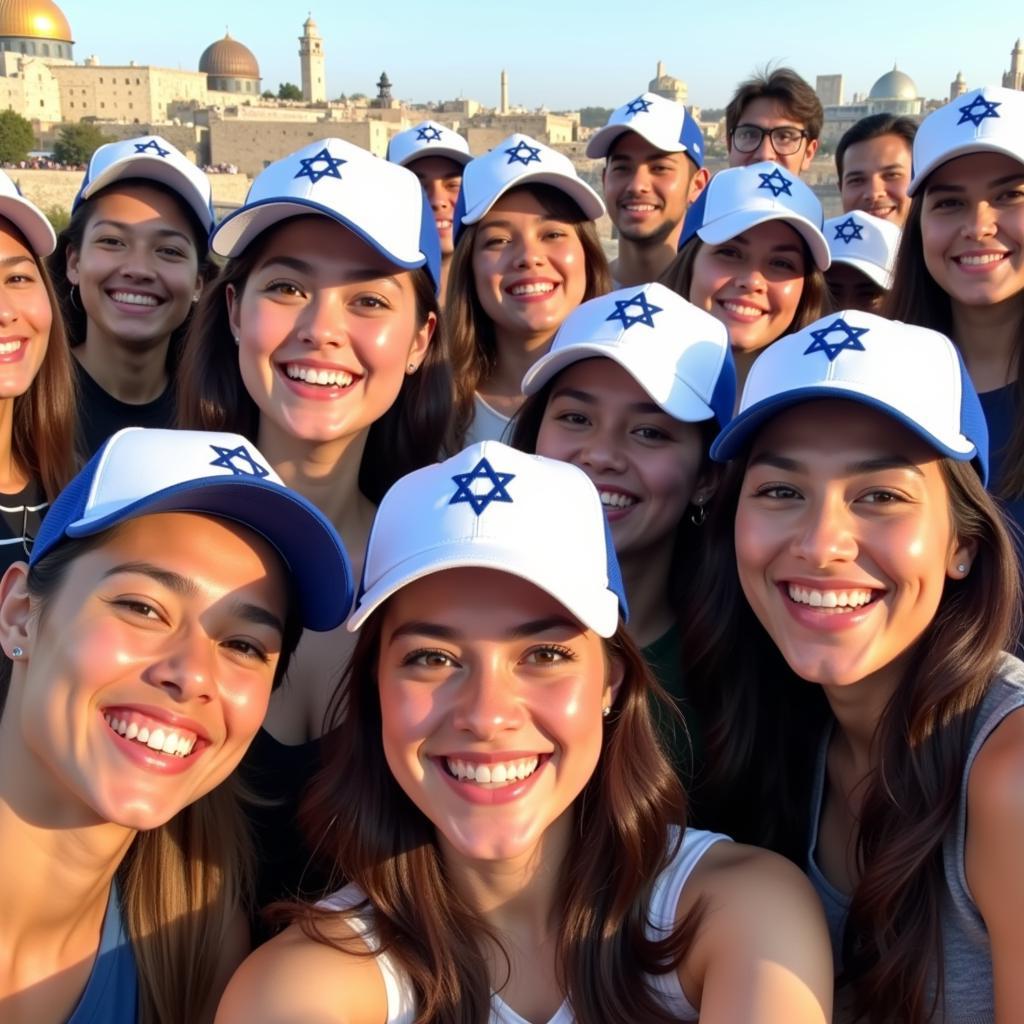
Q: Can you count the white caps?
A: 13